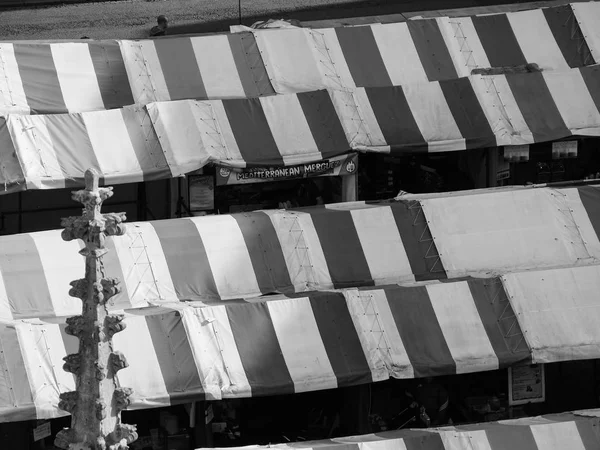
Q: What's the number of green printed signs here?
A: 0